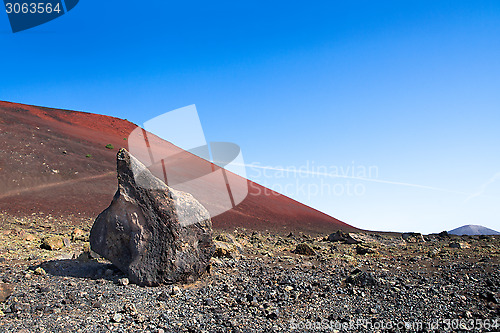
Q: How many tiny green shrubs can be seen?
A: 3